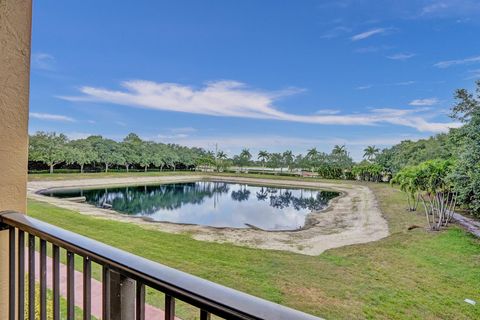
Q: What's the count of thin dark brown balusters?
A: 11